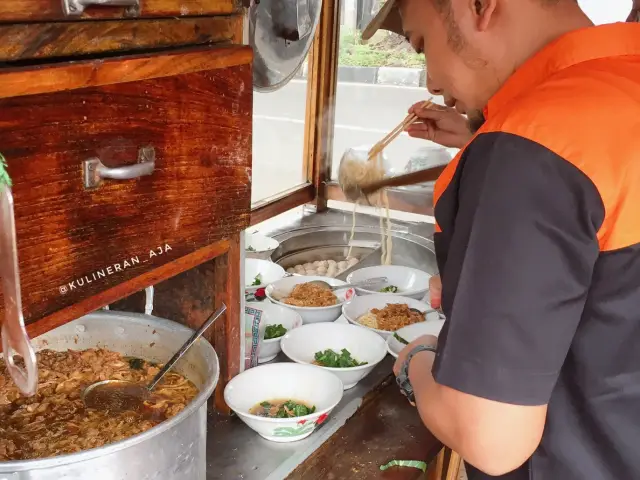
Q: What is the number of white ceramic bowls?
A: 9